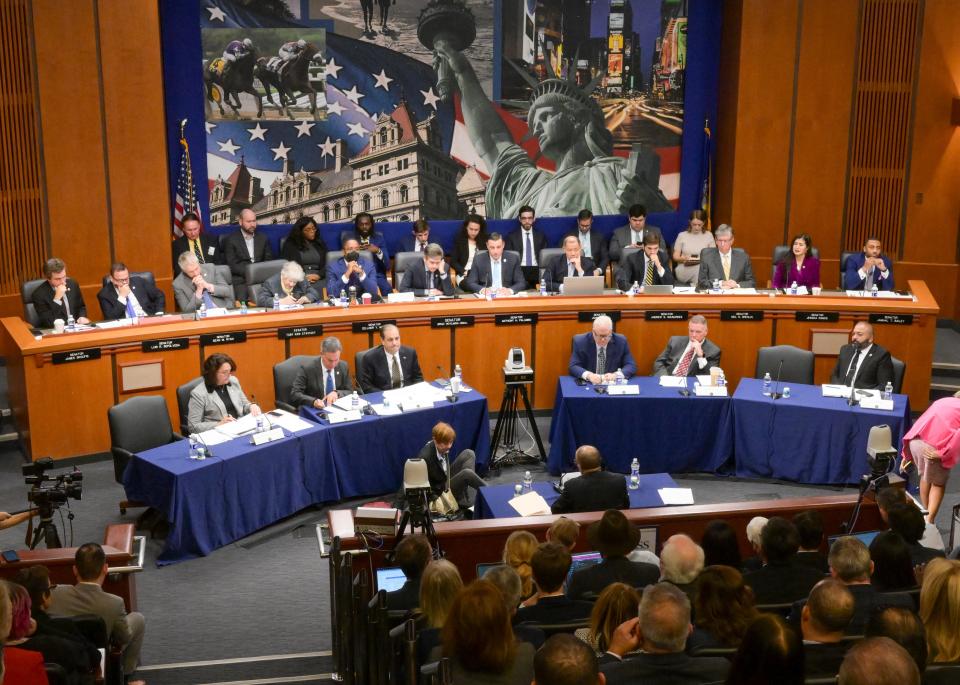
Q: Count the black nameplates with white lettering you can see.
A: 12